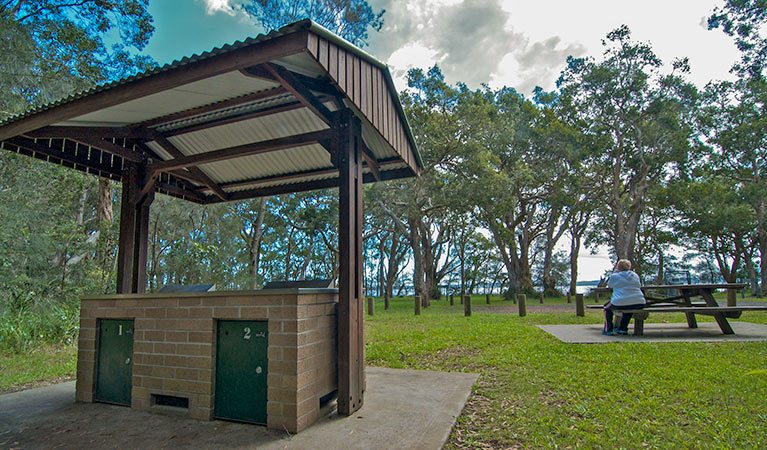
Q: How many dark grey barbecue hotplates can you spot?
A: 2